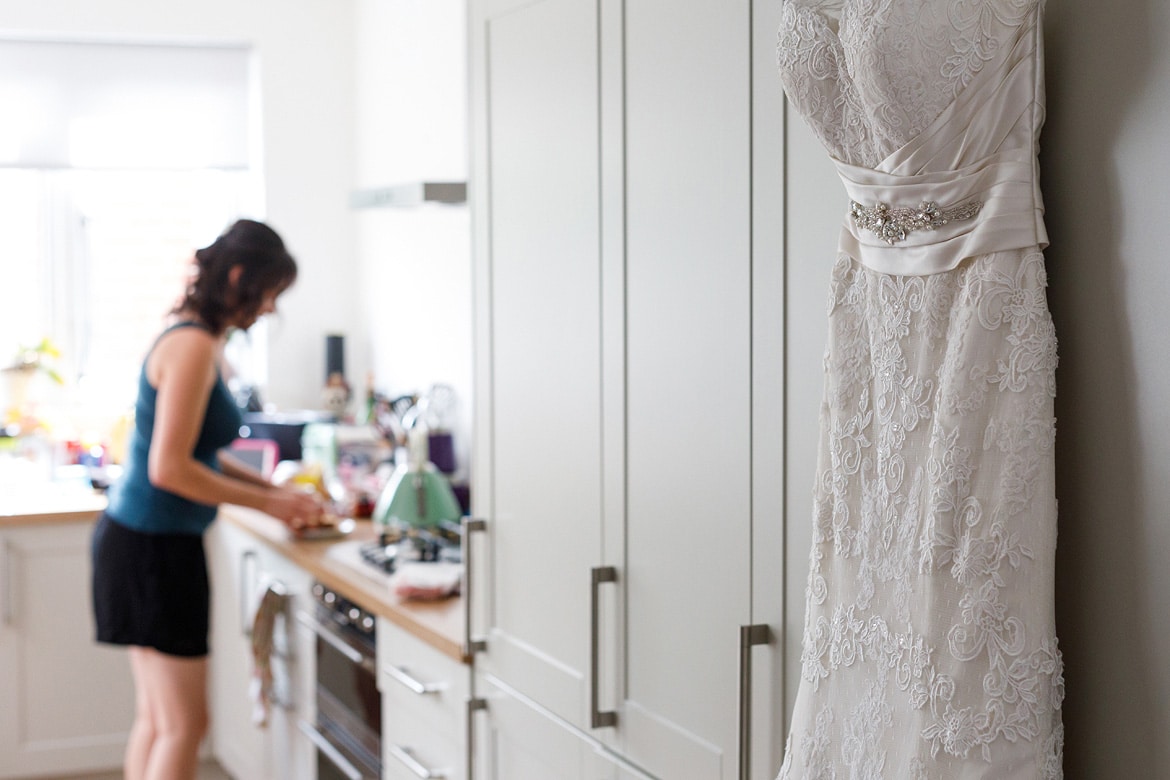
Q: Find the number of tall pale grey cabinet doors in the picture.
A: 3